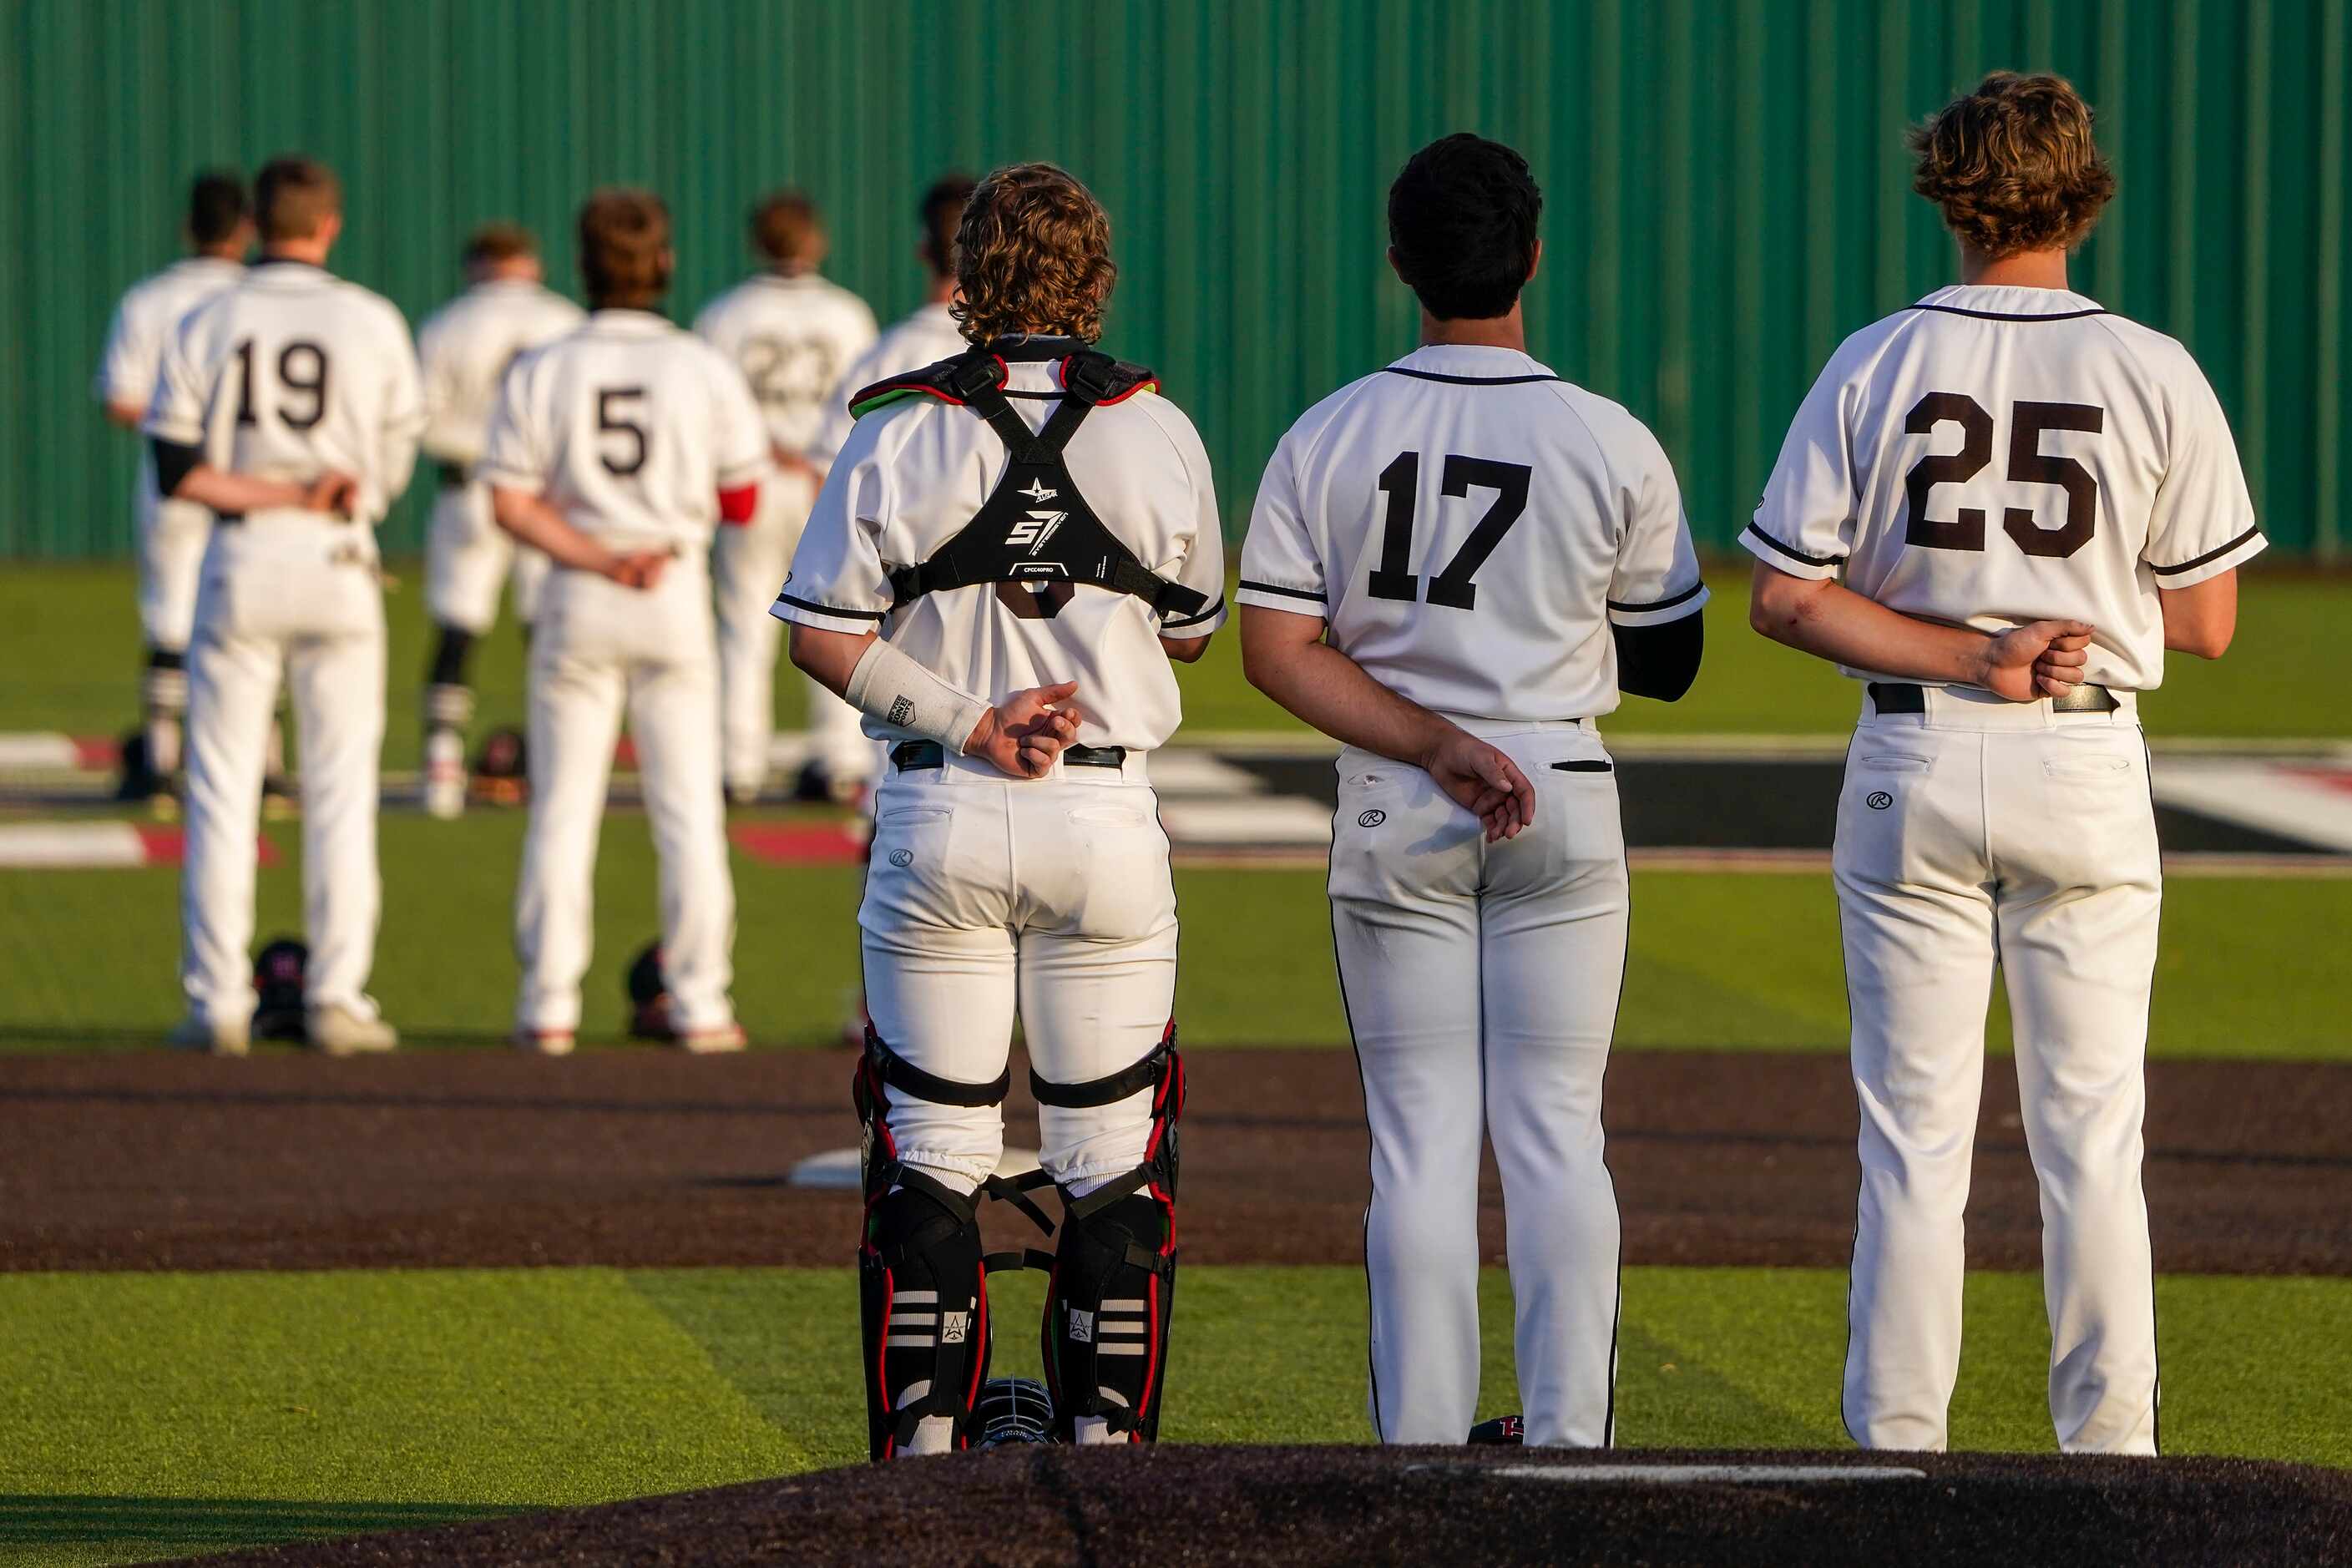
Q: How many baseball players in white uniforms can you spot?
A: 9